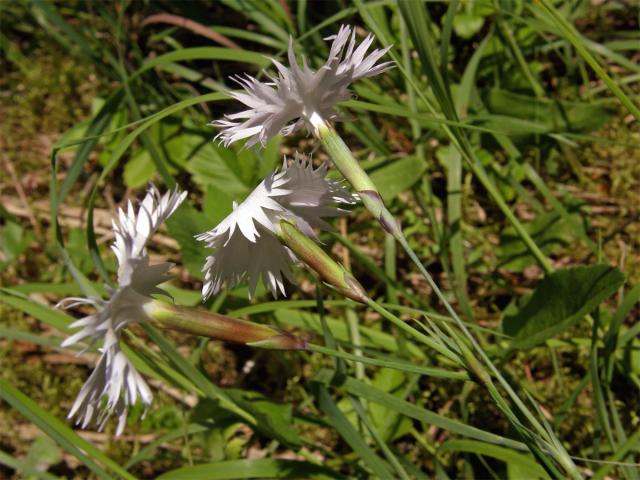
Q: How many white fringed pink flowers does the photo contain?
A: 3